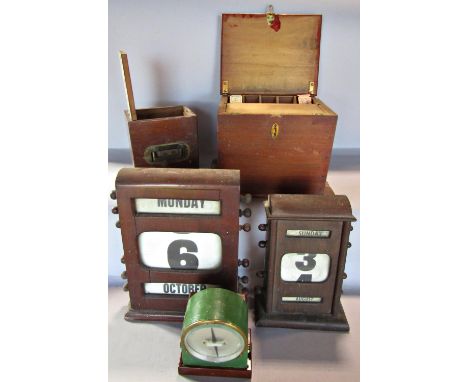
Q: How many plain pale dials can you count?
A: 1